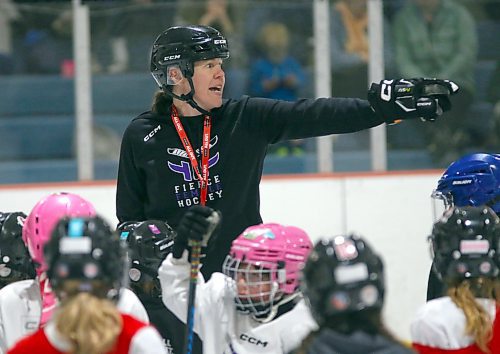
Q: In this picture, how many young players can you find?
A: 8